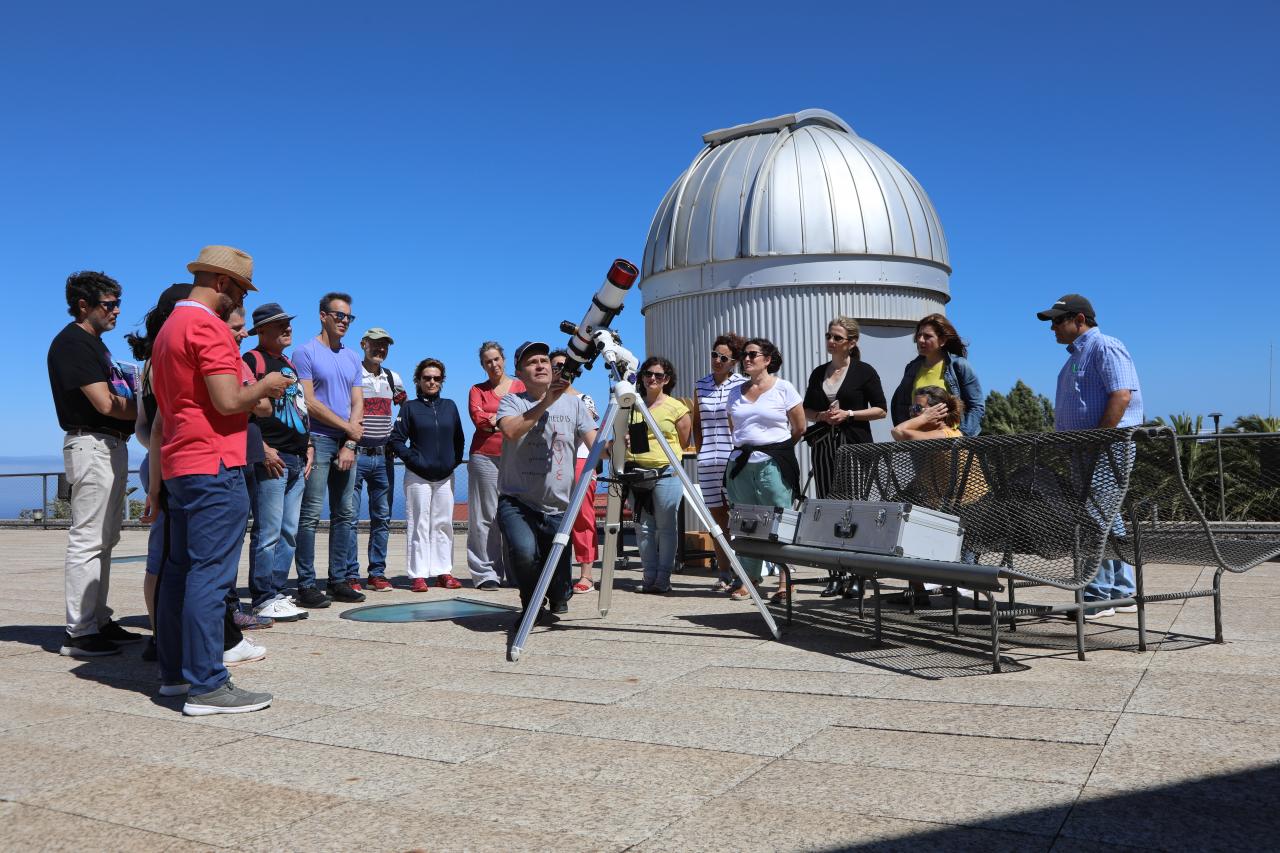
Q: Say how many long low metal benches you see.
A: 2